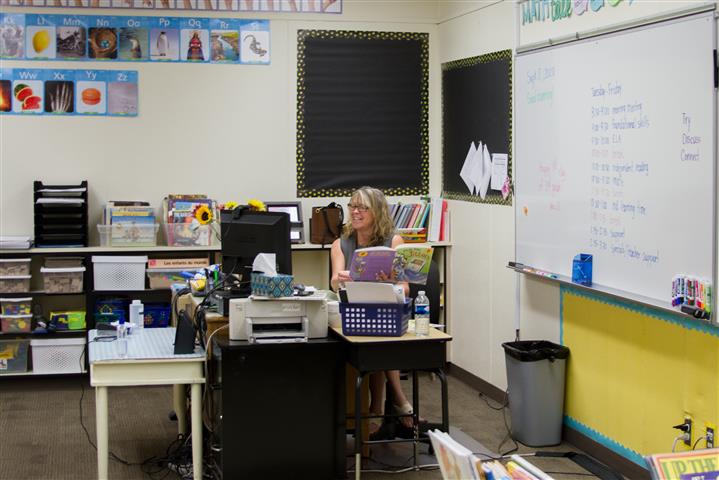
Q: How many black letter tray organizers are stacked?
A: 6